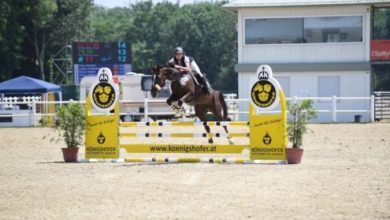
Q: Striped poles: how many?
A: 3